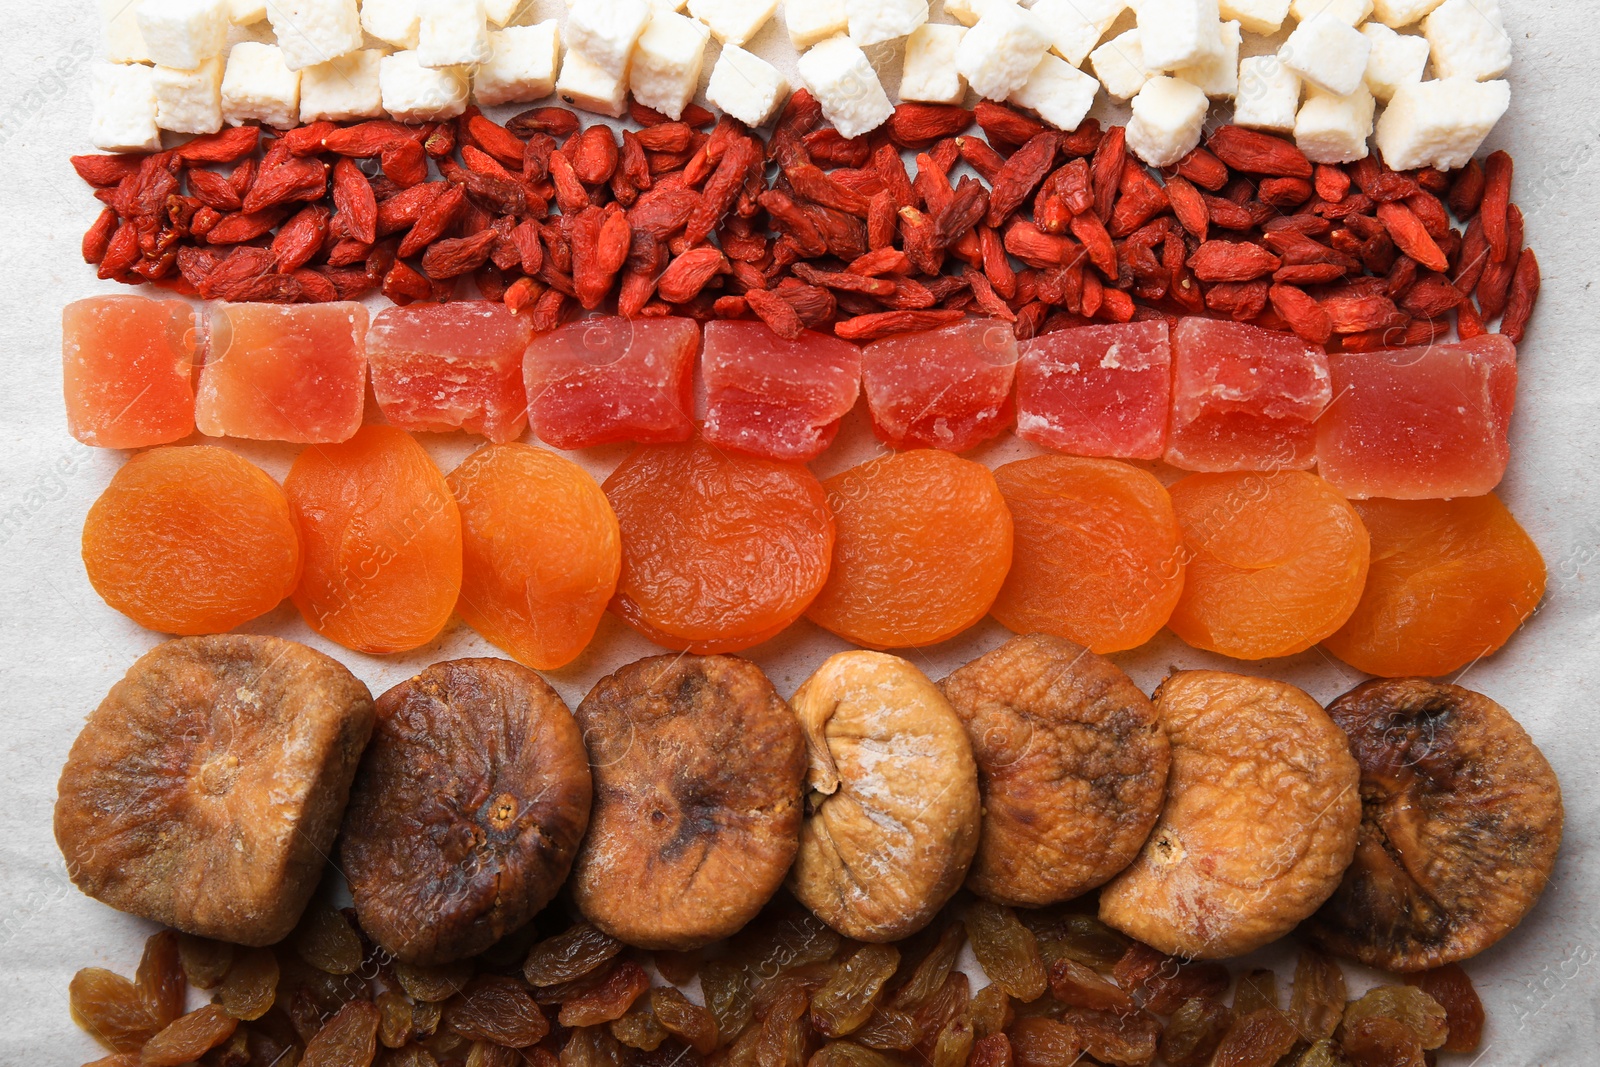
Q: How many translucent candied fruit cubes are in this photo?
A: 9